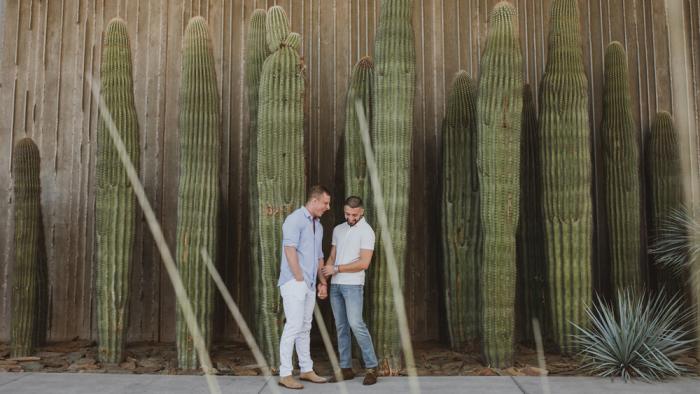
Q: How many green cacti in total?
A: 13